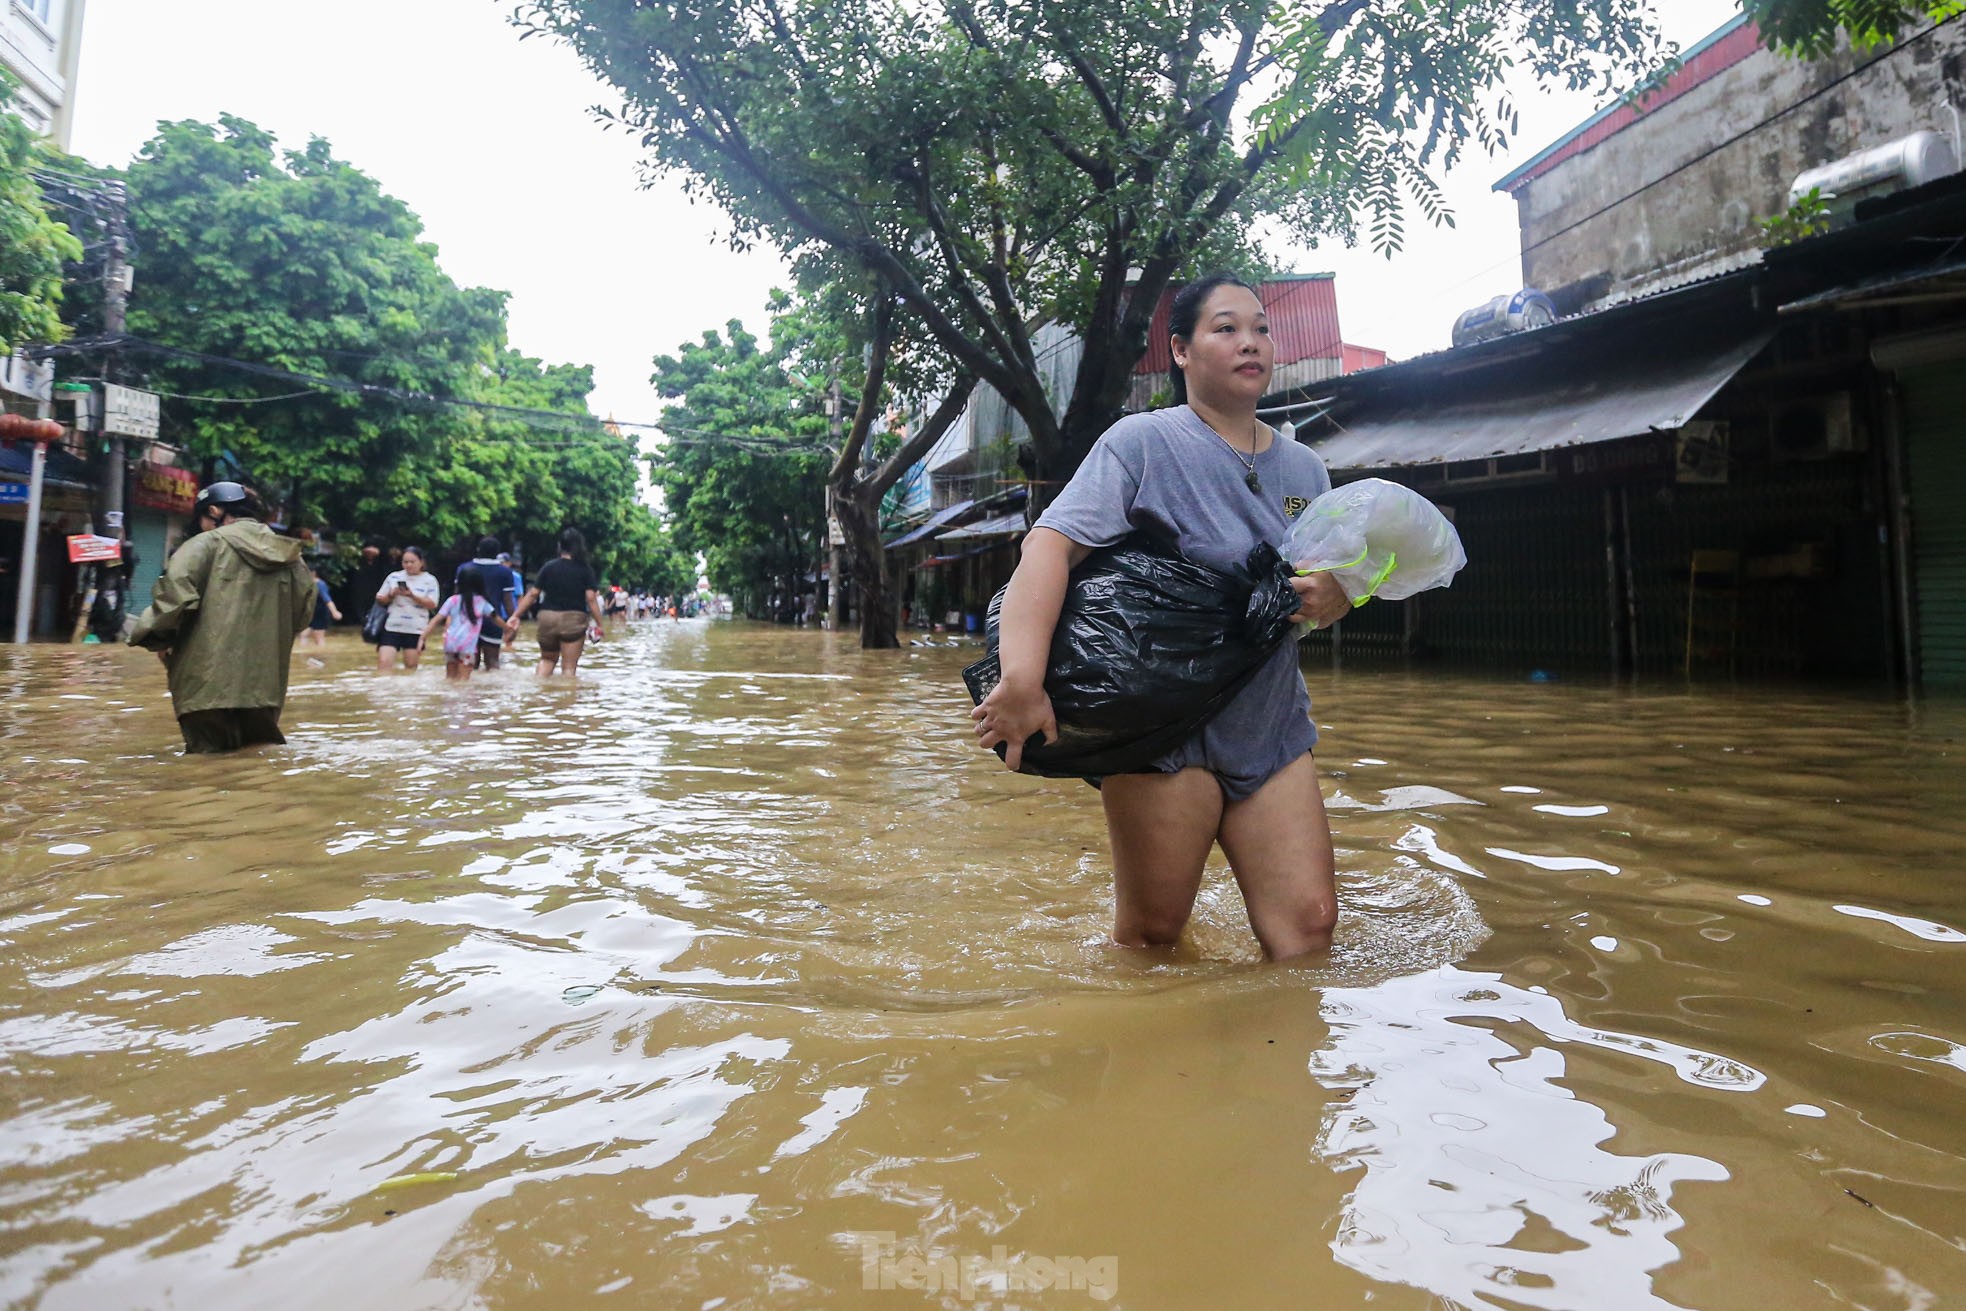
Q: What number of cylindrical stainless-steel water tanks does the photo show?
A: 2